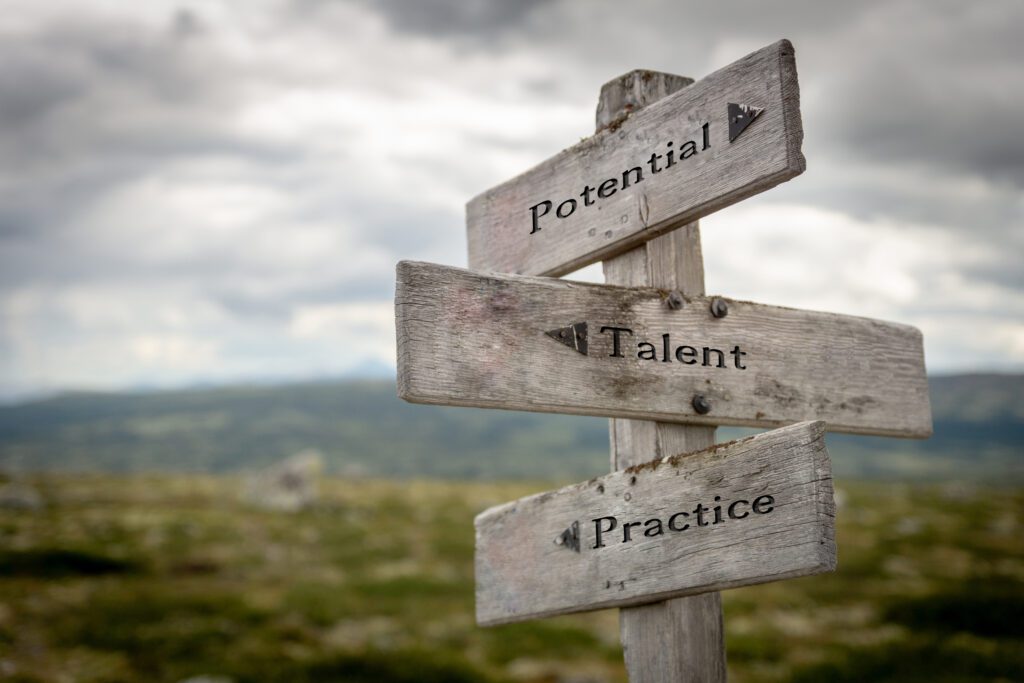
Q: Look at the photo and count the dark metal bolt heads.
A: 3